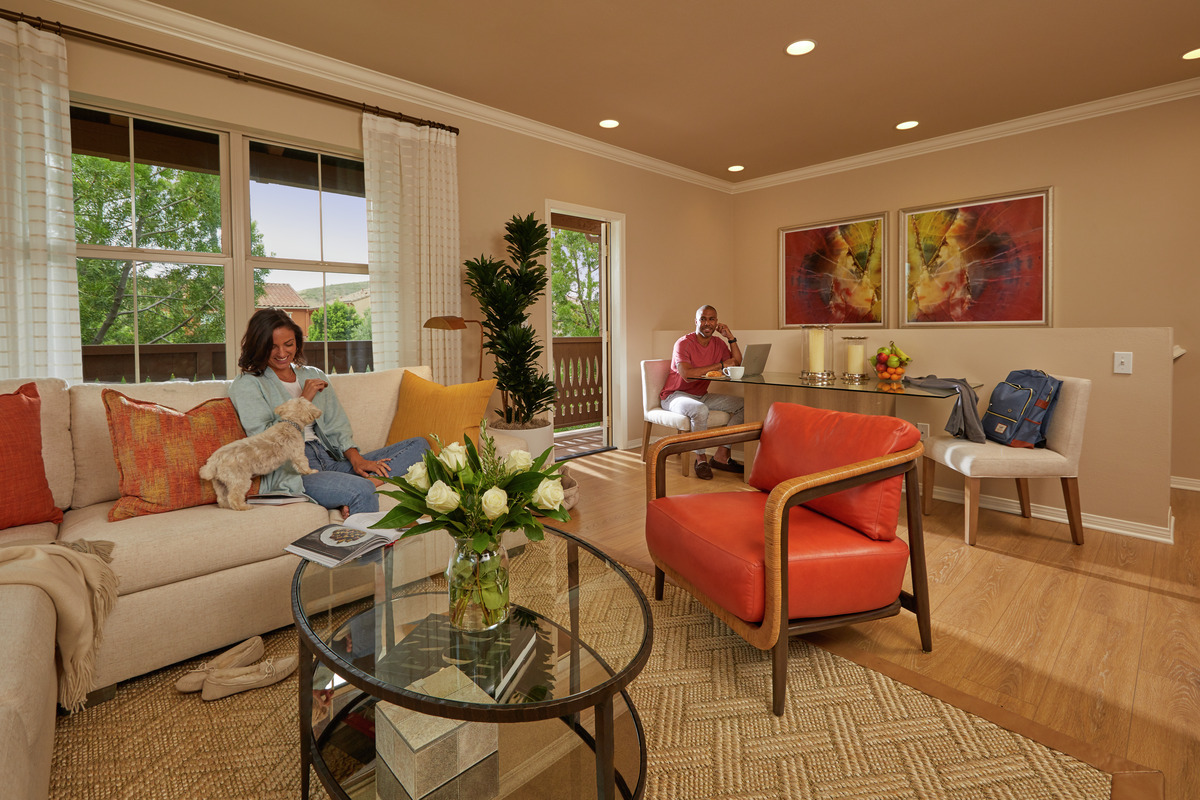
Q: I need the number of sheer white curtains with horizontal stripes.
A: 2